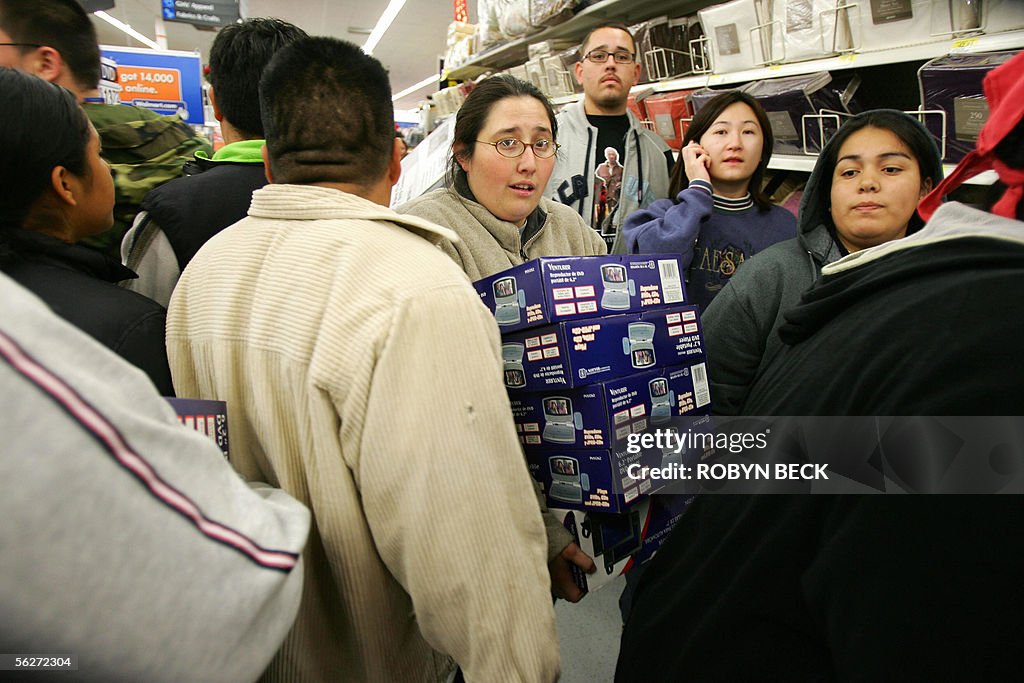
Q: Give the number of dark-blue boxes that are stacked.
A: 4